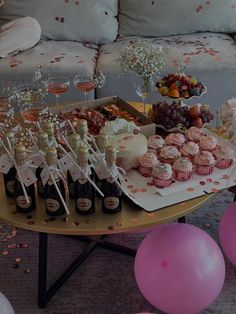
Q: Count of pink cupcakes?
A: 11